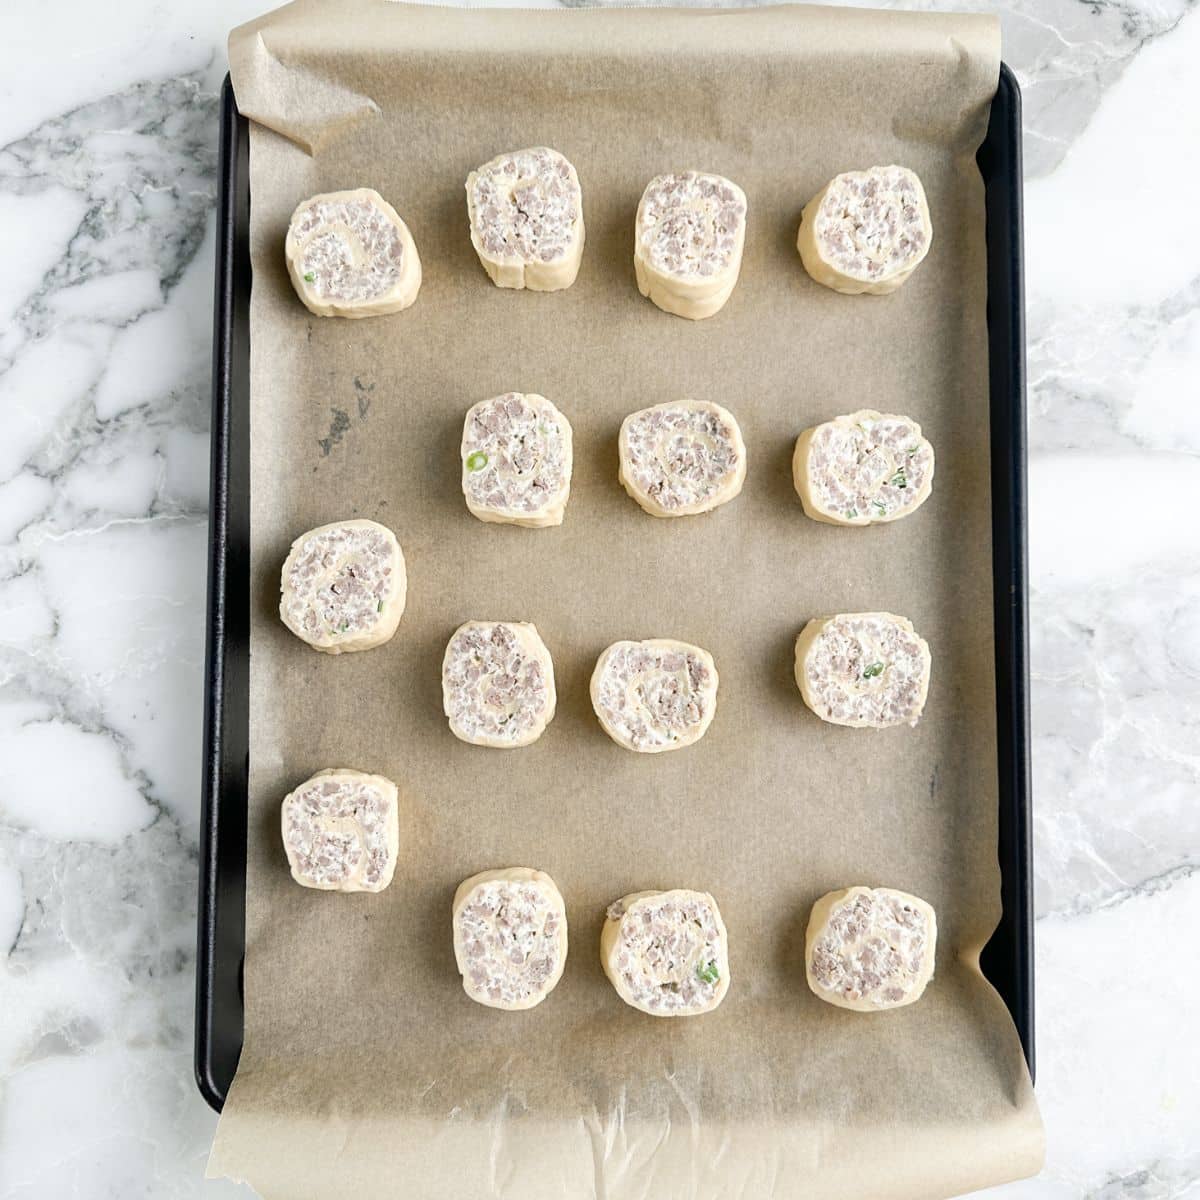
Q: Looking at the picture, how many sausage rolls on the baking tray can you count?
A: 15